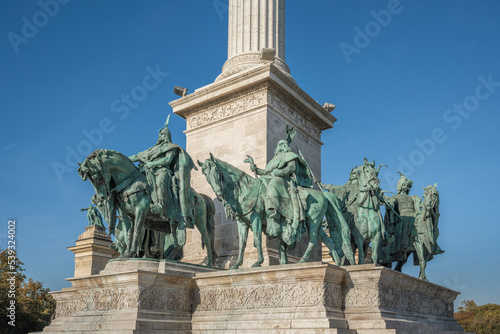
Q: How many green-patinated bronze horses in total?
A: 4